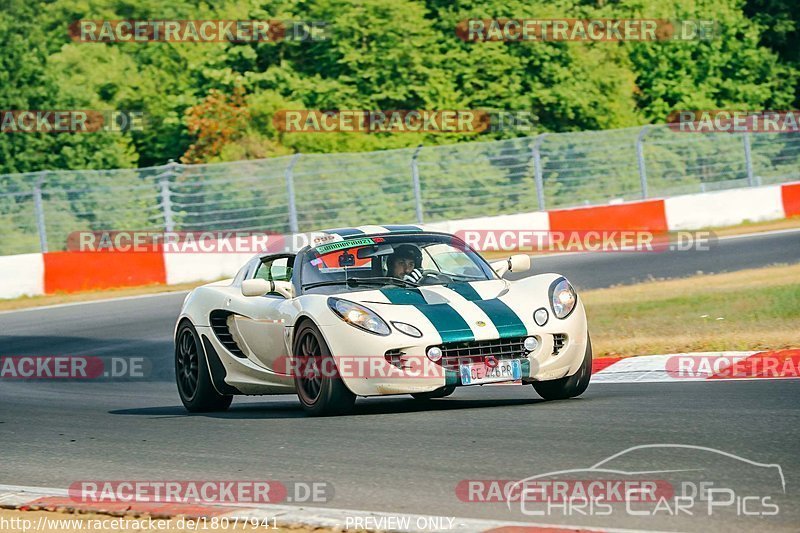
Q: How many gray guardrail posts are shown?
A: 7